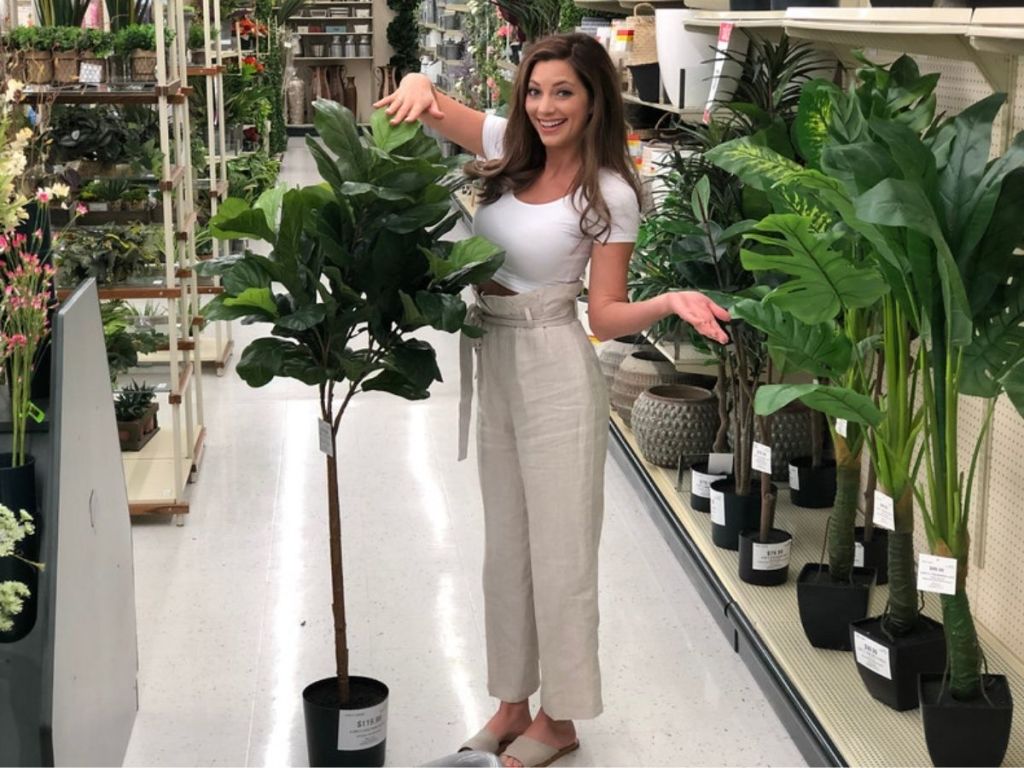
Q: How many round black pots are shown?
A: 6